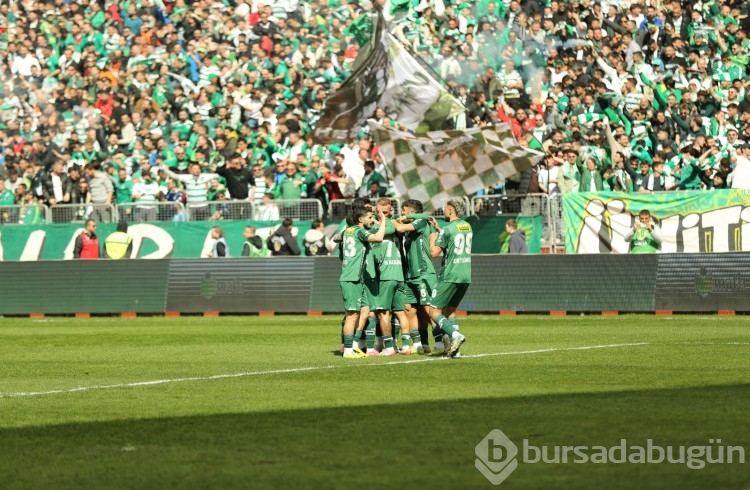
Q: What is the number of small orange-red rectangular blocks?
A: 13